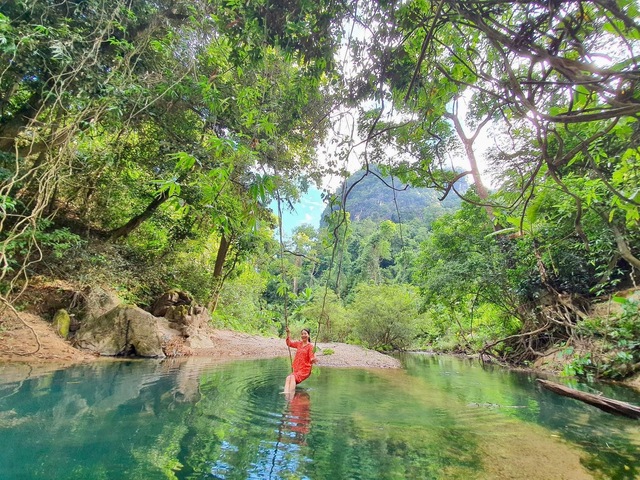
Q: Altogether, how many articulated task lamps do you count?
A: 0